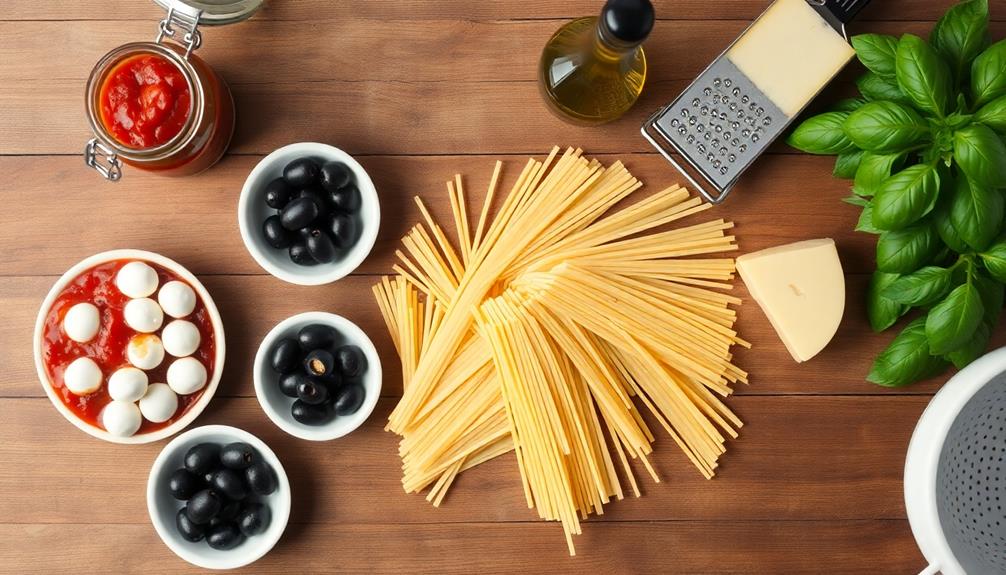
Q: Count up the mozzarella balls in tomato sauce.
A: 11